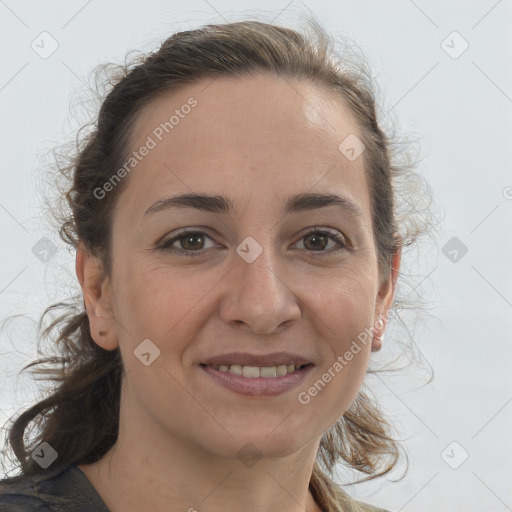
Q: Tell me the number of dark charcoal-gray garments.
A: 1